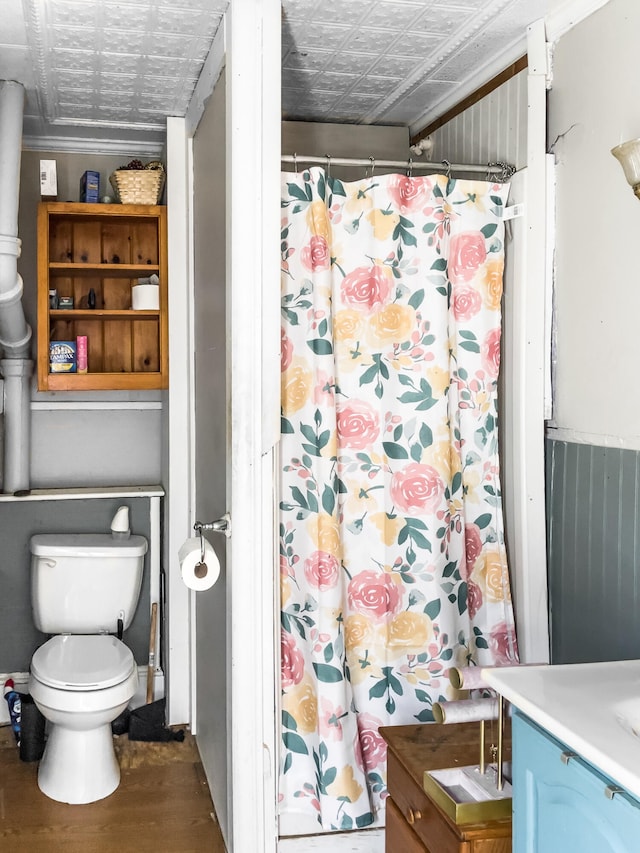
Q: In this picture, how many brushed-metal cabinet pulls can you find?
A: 2